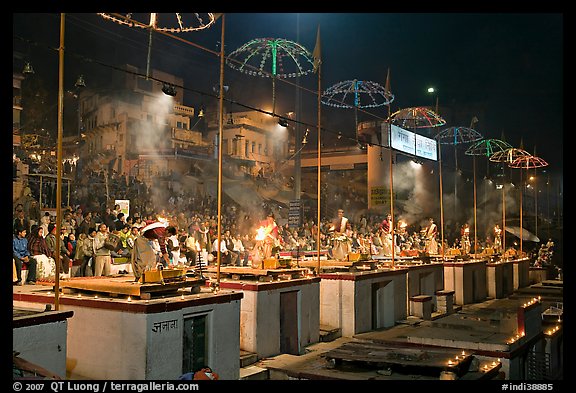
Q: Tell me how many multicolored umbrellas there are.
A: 8